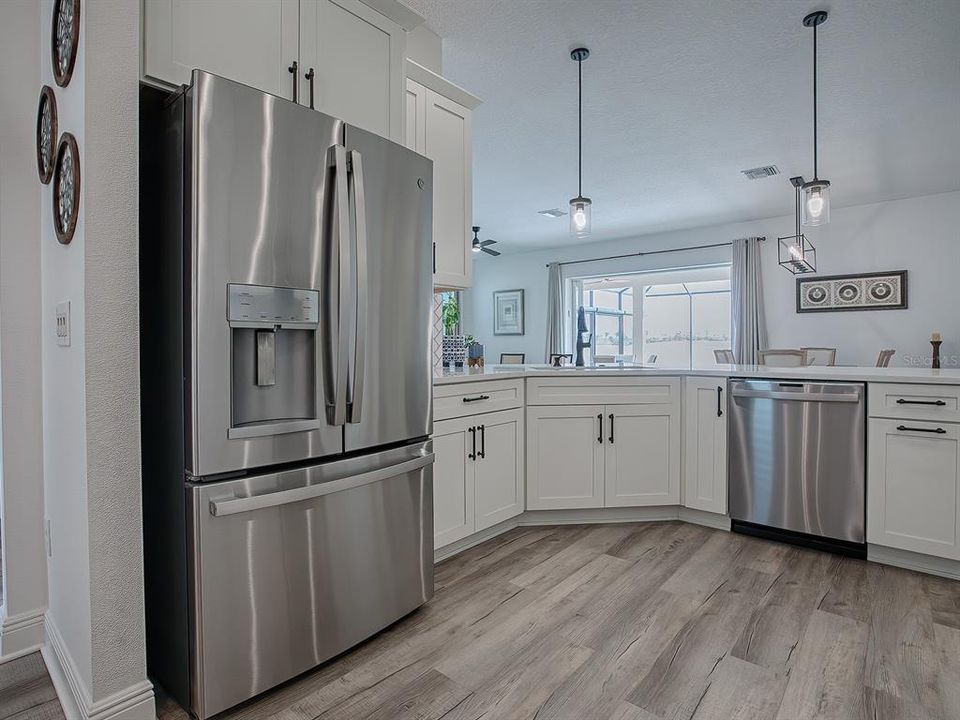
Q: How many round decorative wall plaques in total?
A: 3